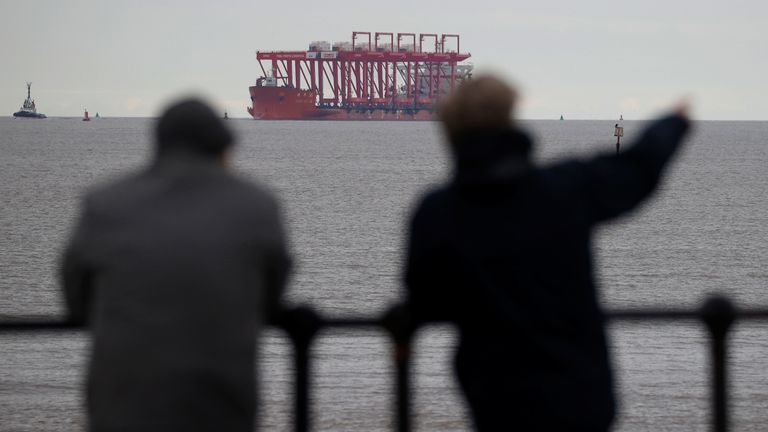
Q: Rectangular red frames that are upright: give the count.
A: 5